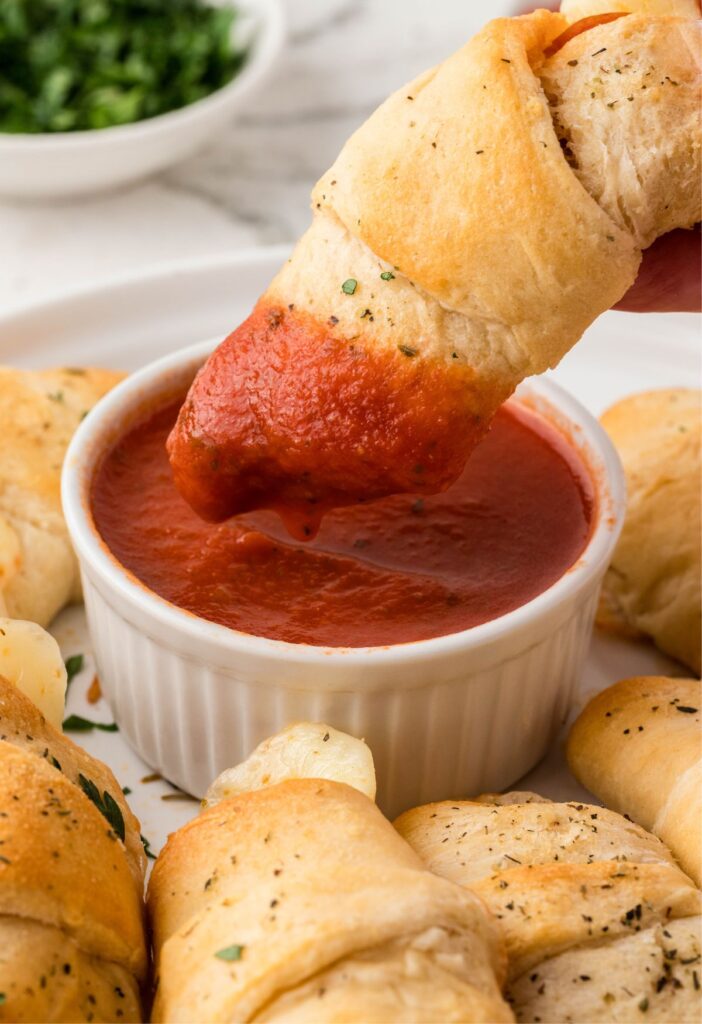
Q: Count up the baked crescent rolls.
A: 7